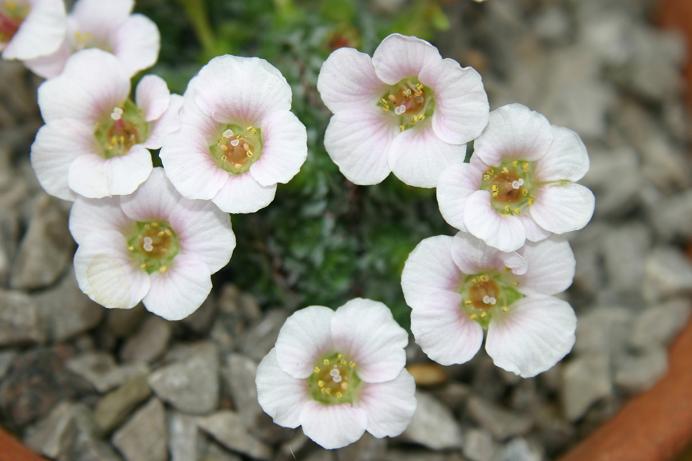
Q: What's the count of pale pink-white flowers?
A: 9